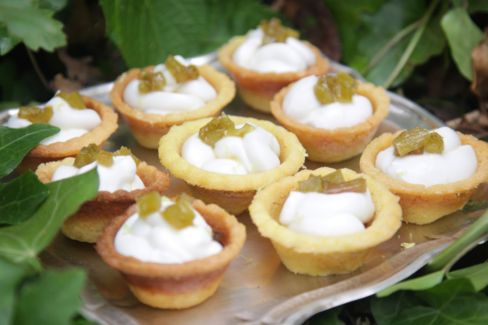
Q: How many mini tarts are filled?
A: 9